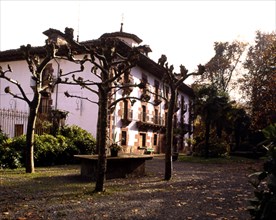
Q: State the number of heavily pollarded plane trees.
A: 3